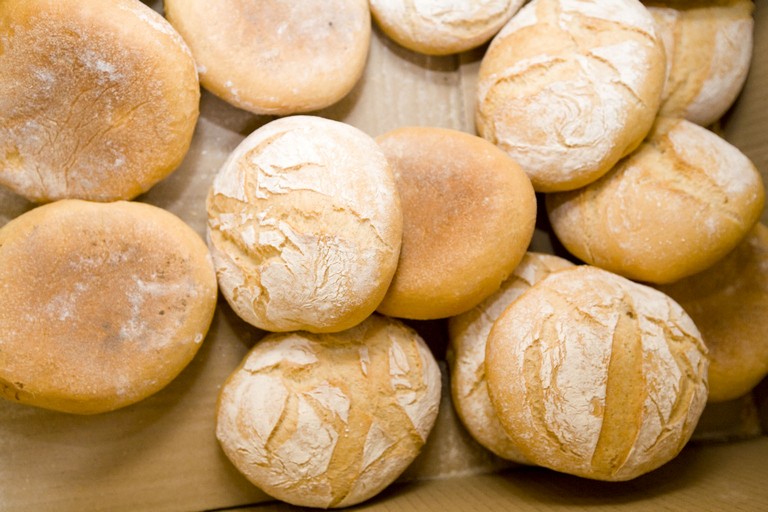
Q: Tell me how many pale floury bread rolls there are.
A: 8